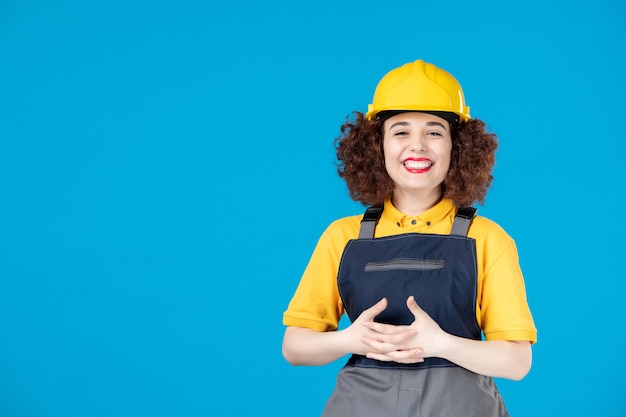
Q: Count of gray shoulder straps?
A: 2